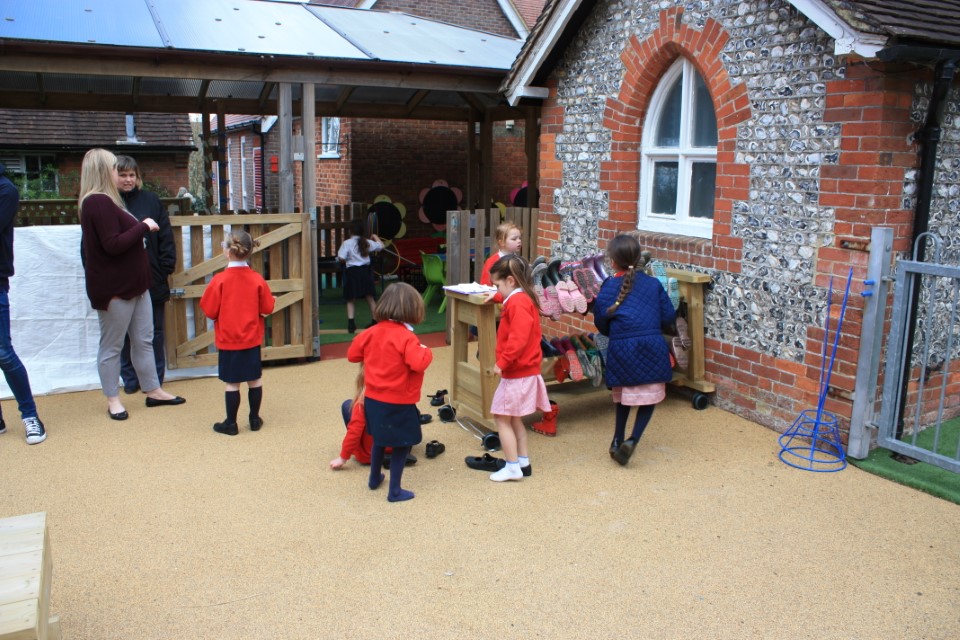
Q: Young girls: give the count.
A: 7